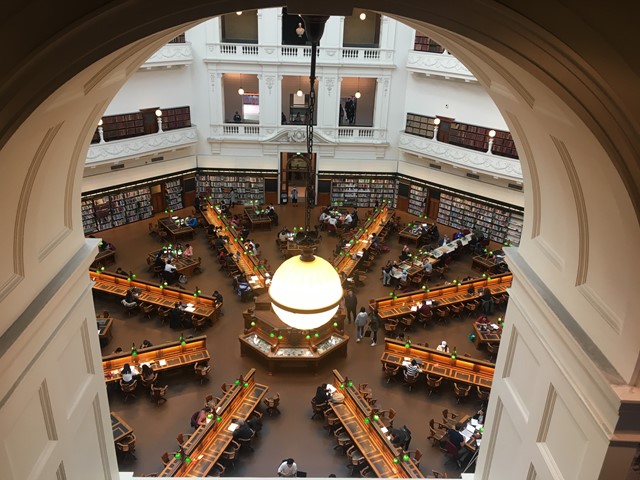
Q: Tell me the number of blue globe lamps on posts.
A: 0